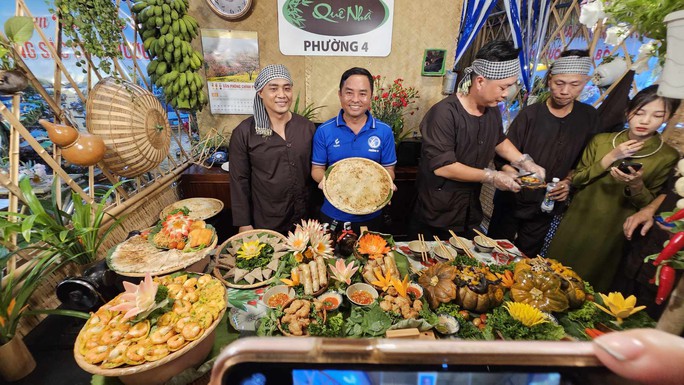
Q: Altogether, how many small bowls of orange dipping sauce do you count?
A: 4